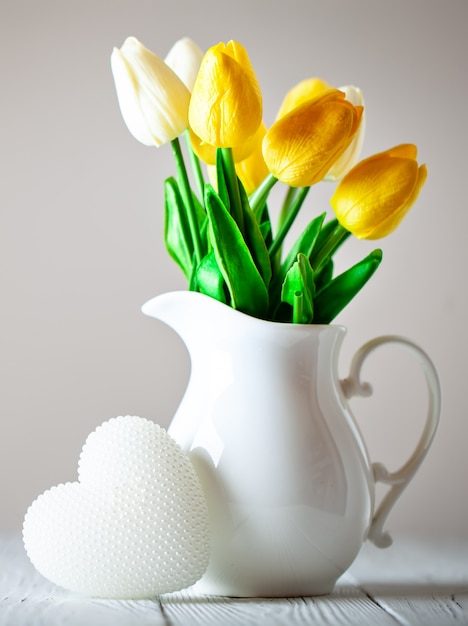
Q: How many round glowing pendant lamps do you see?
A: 0